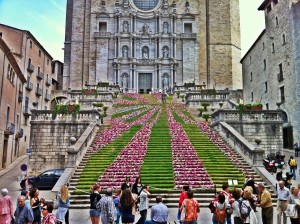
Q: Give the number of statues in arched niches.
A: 7